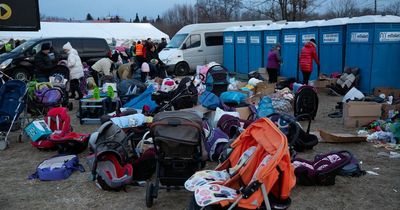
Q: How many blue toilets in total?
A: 9